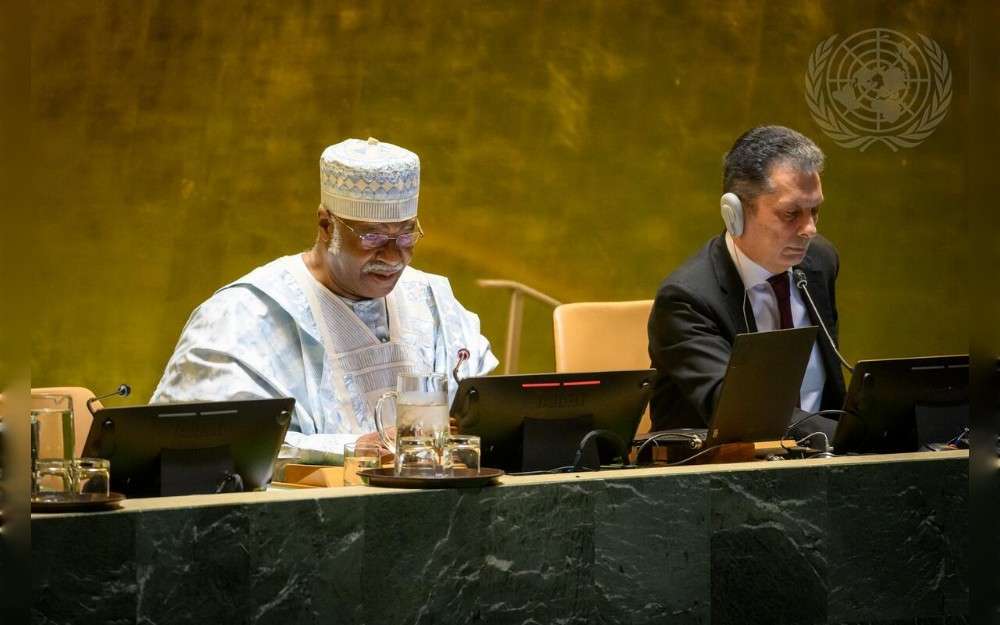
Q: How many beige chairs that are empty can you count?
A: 2